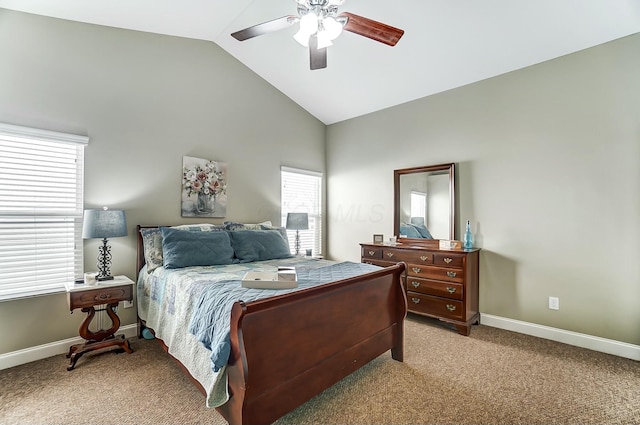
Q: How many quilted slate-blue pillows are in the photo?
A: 2